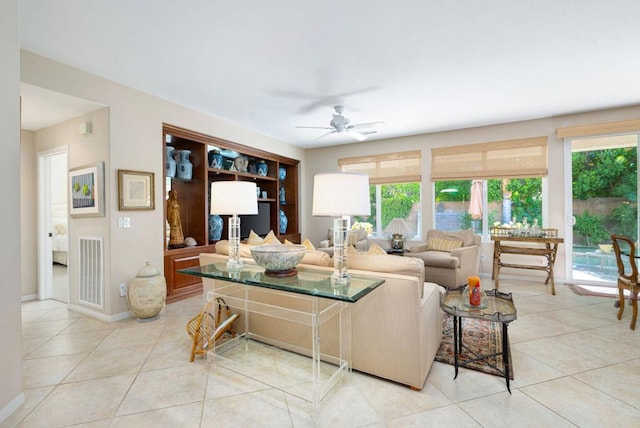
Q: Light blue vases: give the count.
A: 2